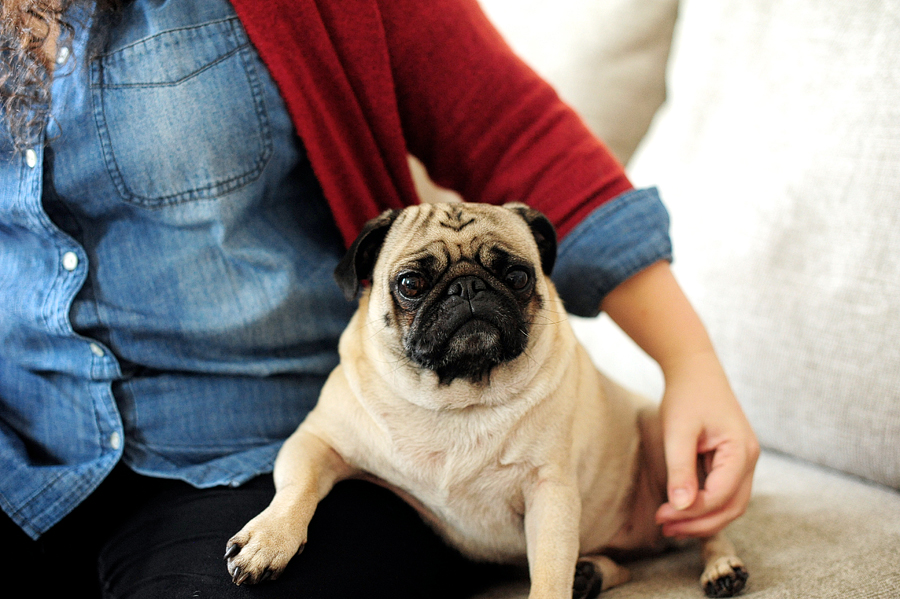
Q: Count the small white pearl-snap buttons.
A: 5